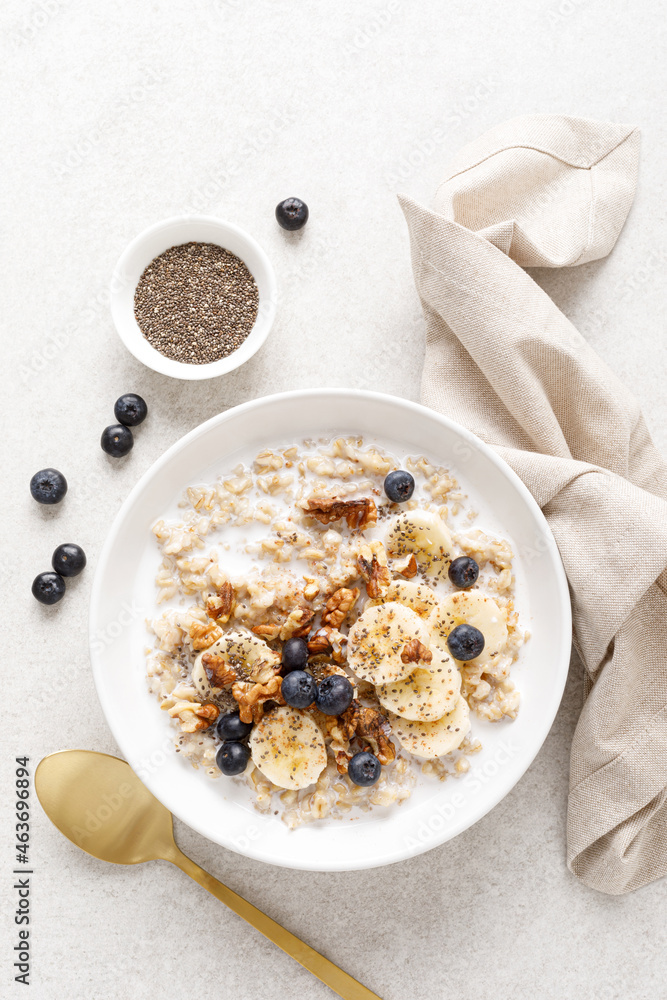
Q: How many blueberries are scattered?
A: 6